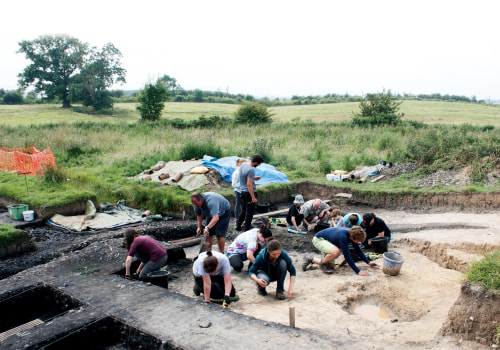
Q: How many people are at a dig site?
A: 13